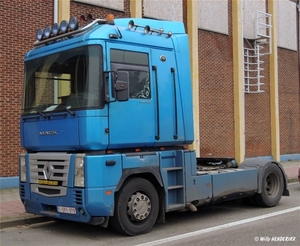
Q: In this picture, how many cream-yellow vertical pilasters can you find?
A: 5